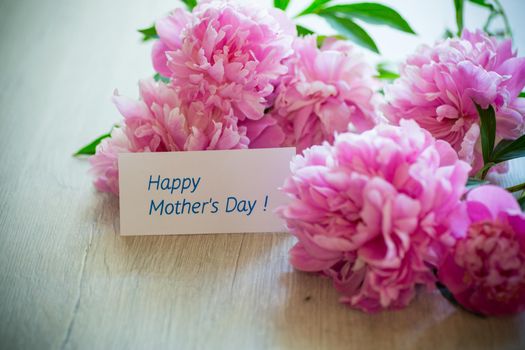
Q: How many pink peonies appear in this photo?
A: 6